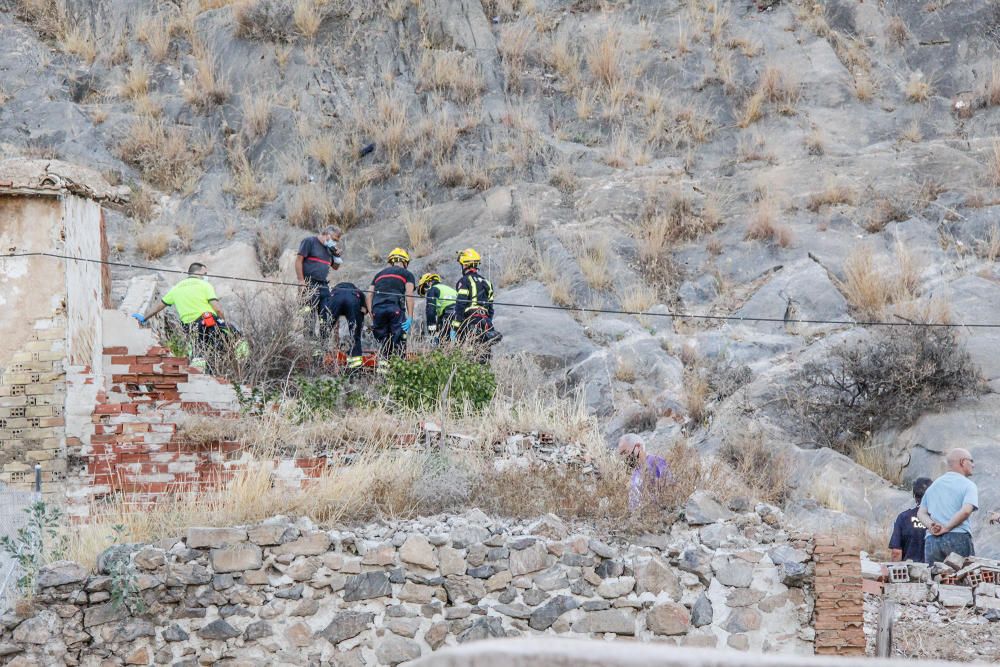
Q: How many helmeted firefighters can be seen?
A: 3